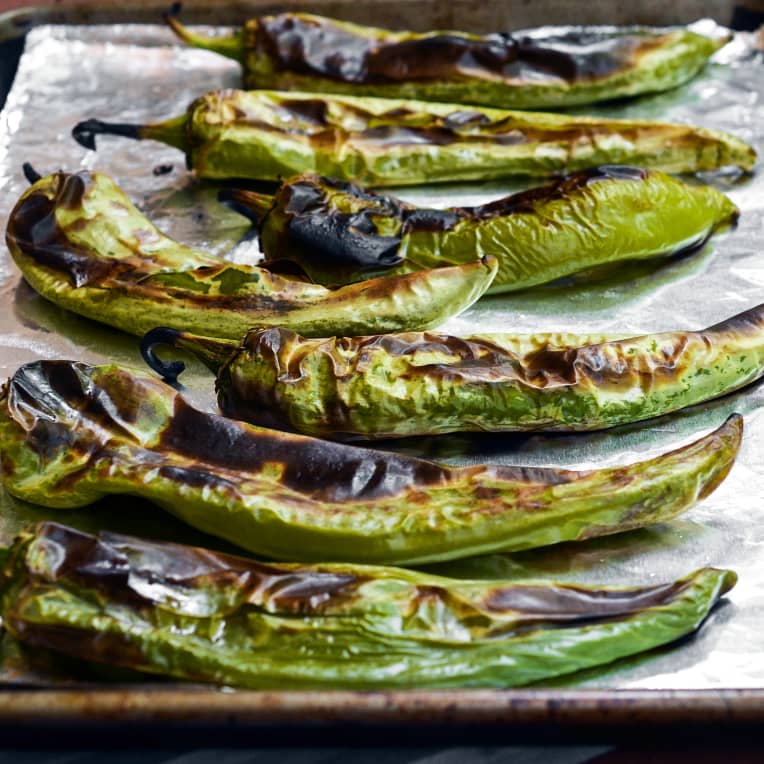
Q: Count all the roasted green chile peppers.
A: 7